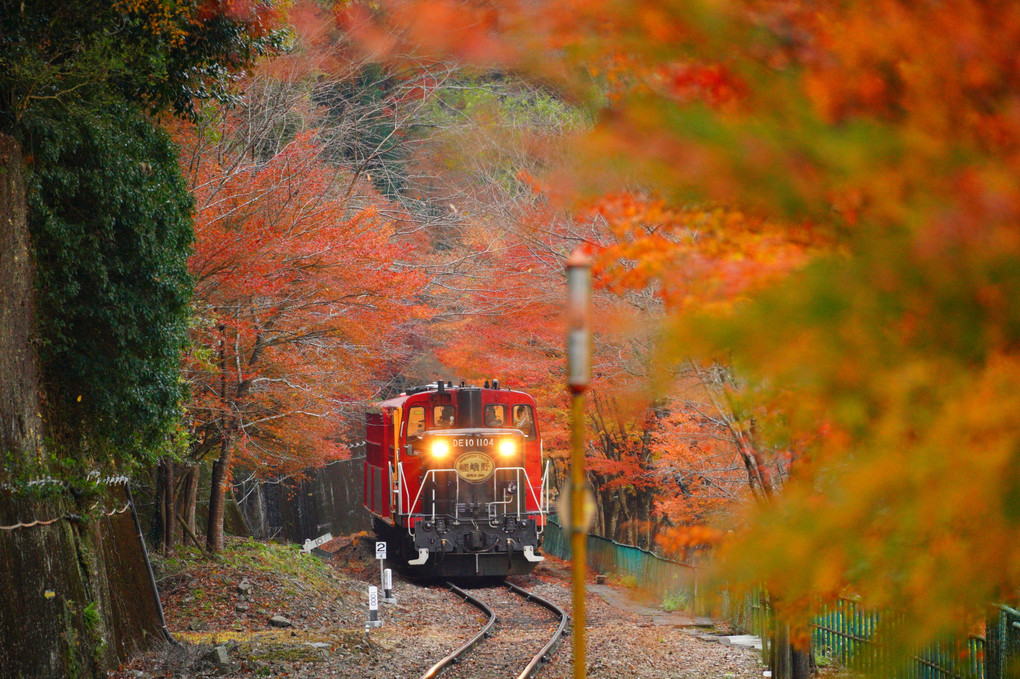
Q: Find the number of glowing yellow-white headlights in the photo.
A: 2